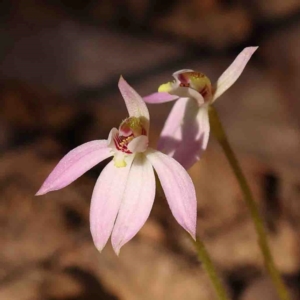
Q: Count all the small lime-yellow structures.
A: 2